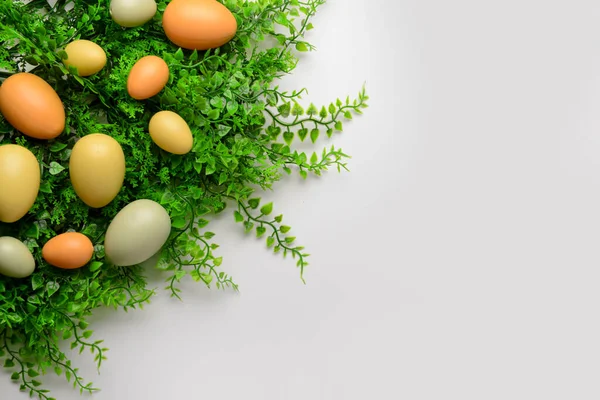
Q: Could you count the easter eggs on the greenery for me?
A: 11